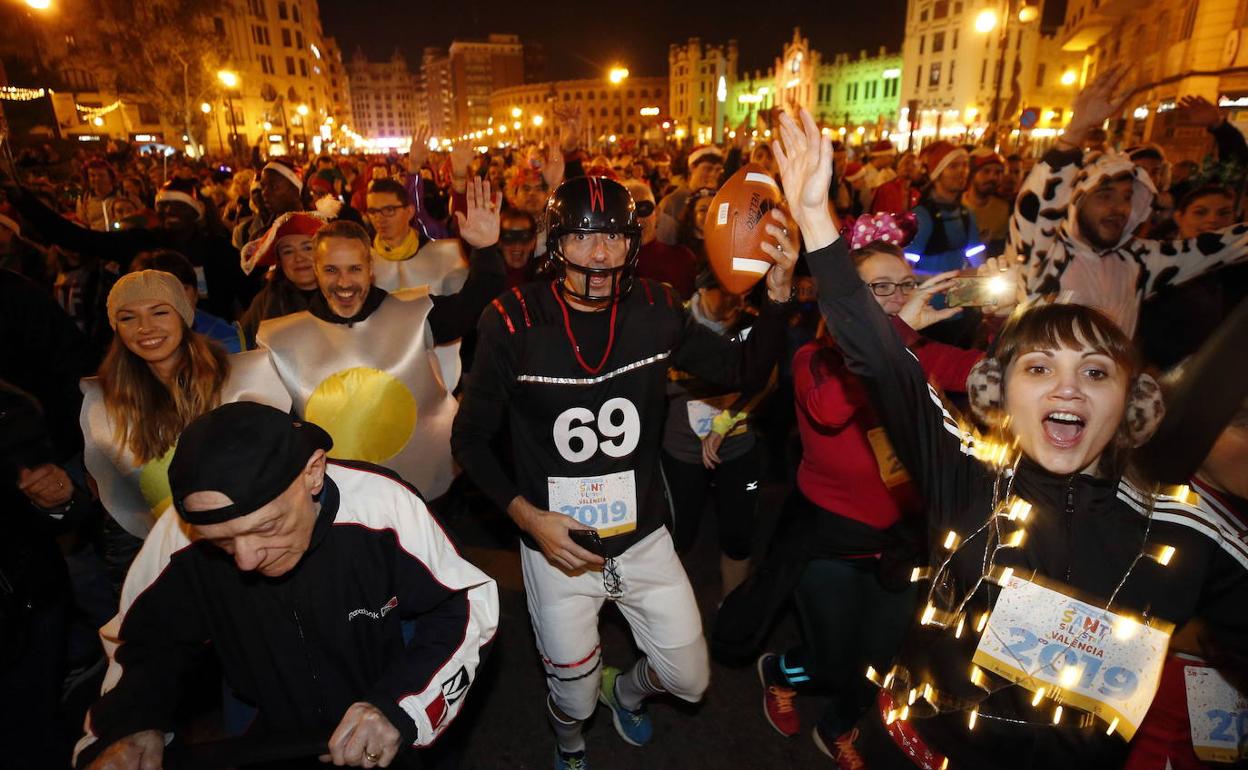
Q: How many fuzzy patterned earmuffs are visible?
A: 2